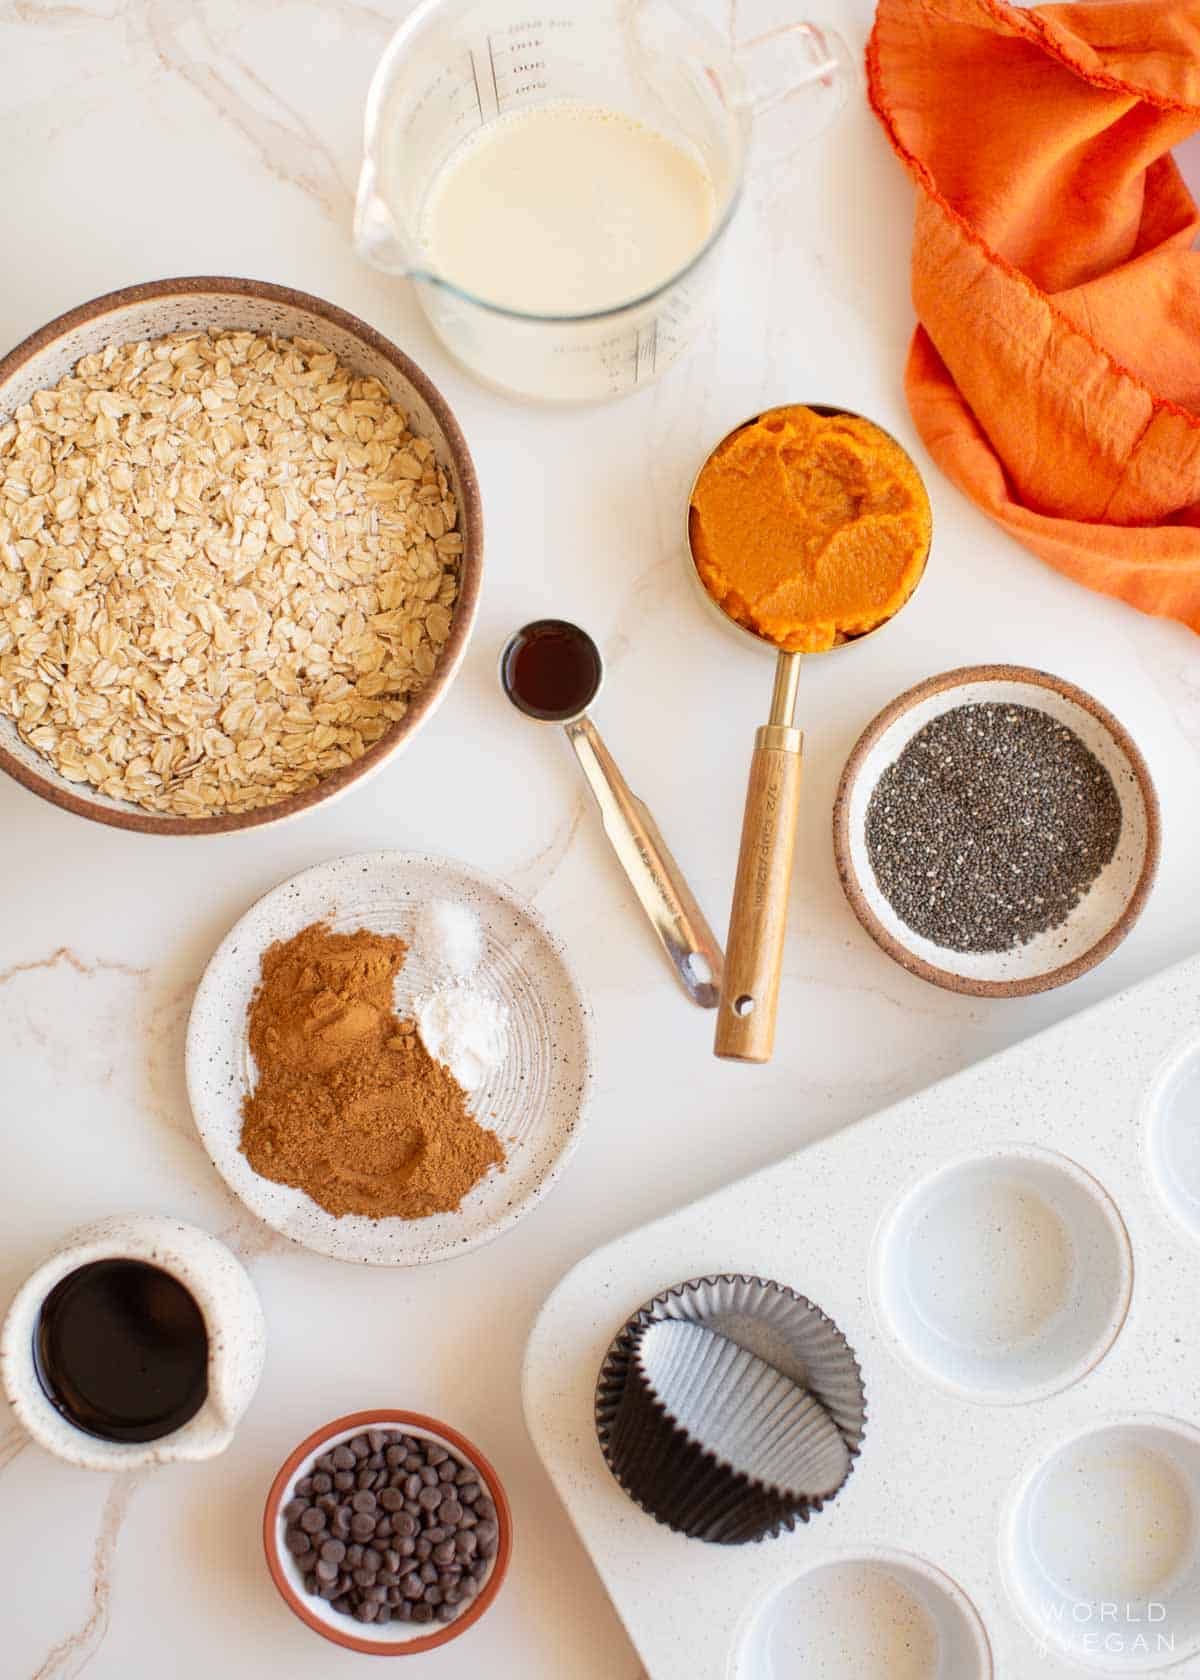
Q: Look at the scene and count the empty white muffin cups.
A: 4